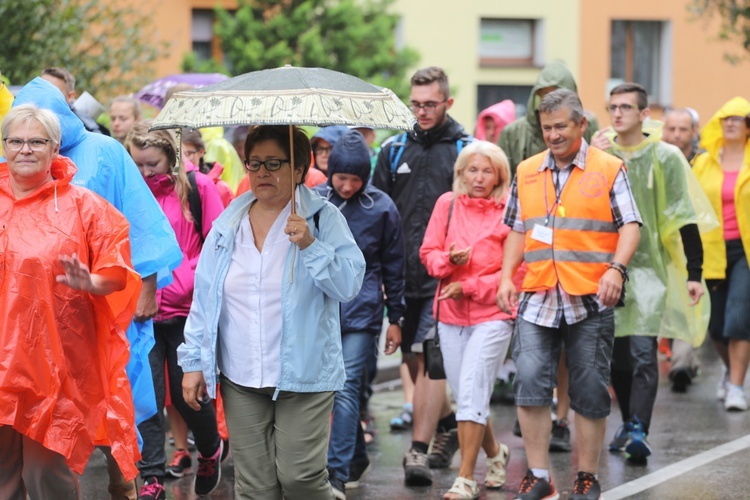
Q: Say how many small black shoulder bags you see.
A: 1